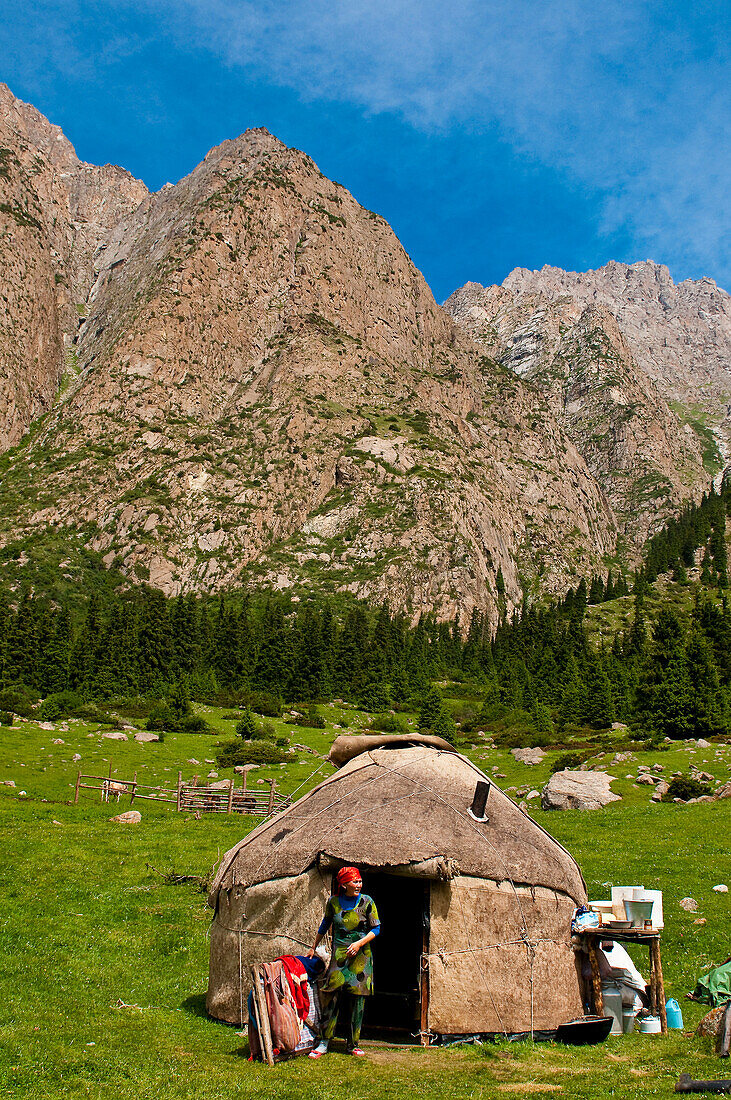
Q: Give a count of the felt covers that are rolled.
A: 2